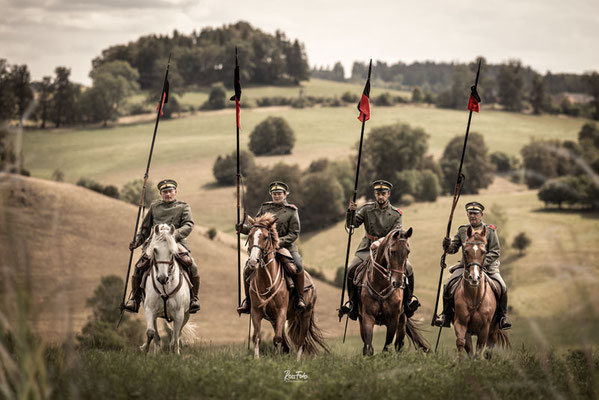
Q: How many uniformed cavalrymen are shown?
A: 4